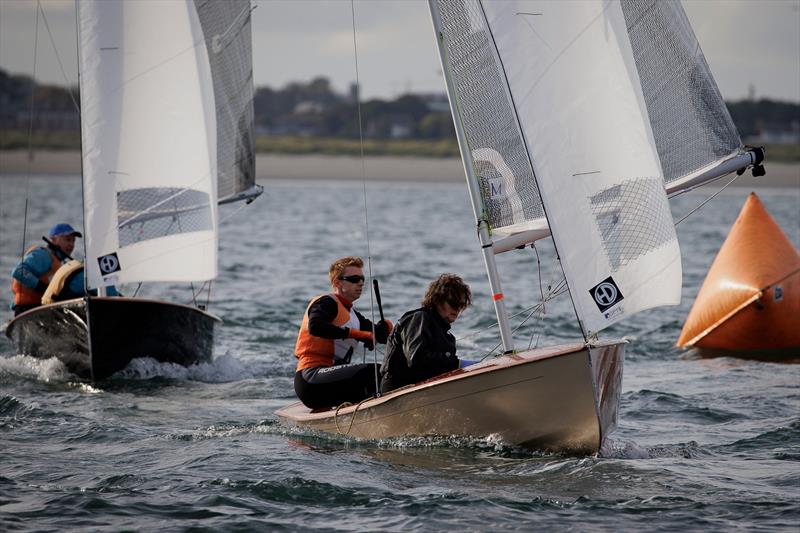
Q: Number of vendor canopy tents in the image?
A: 0